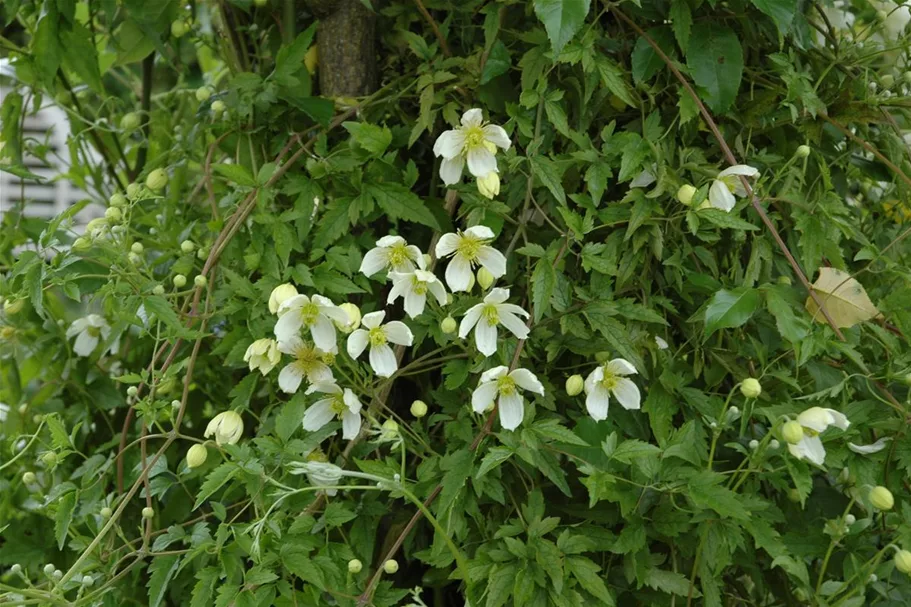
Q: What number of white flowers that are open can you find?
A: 14